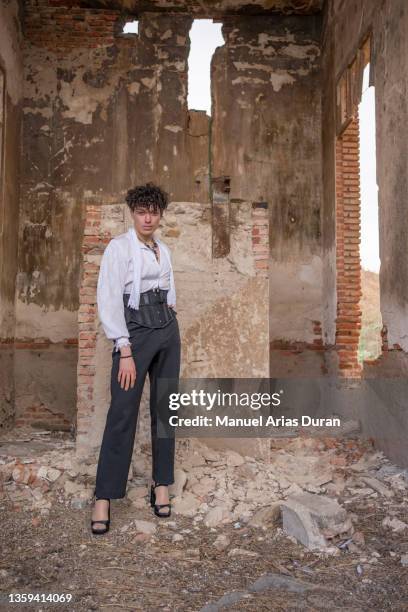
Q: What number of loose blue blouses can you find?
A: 0